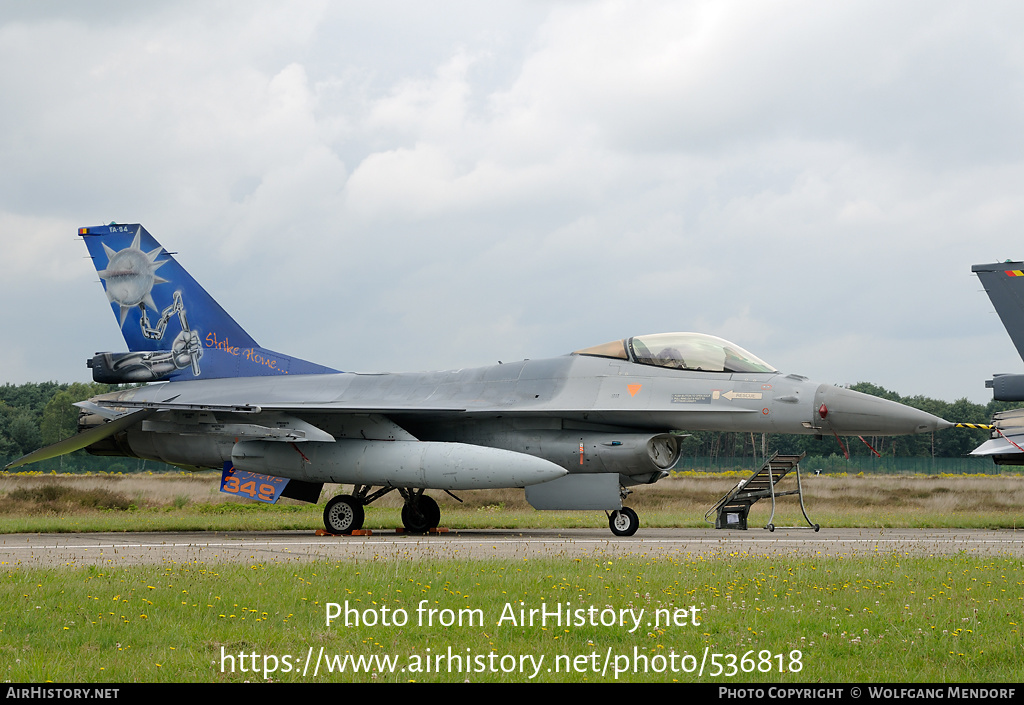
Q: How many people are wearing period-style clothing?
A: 0